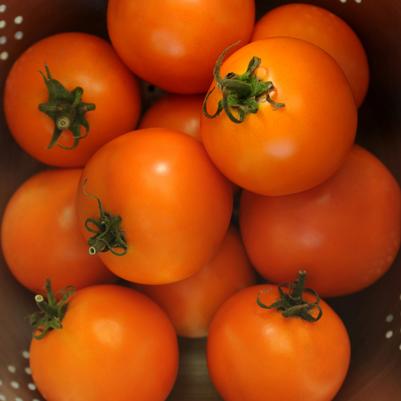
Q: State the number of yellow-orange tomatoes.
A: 11